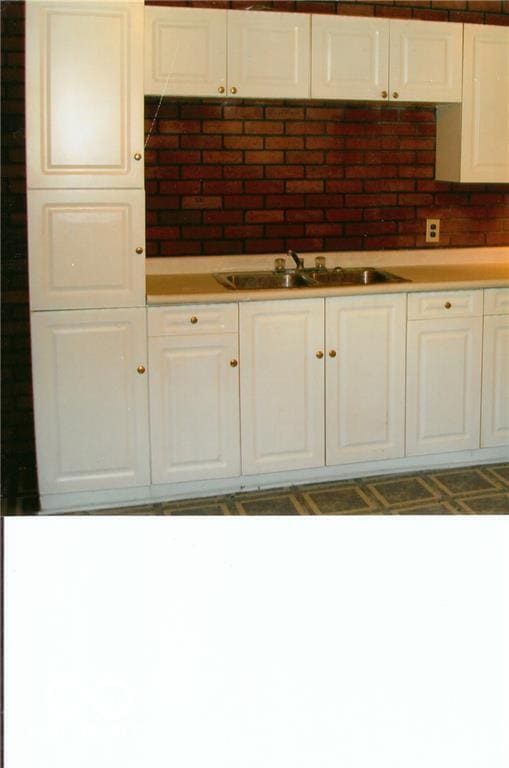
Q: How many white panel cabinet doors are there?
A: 13